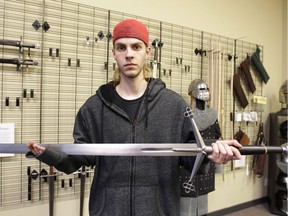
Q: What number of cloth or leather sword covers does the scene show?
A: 3